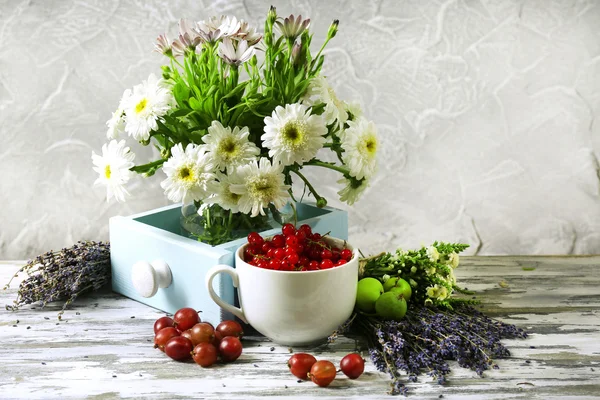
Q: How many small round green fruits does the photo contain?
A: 3